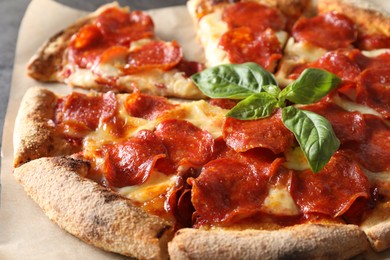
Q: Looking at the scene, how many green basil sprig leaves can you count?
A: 4